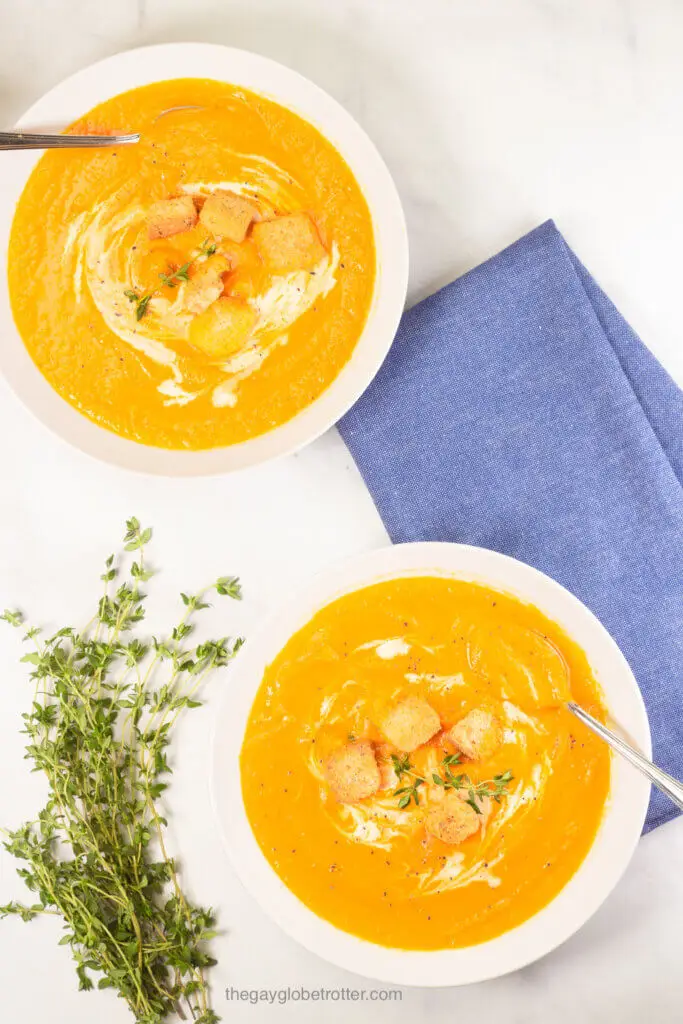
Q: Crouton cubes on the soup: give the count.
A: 9